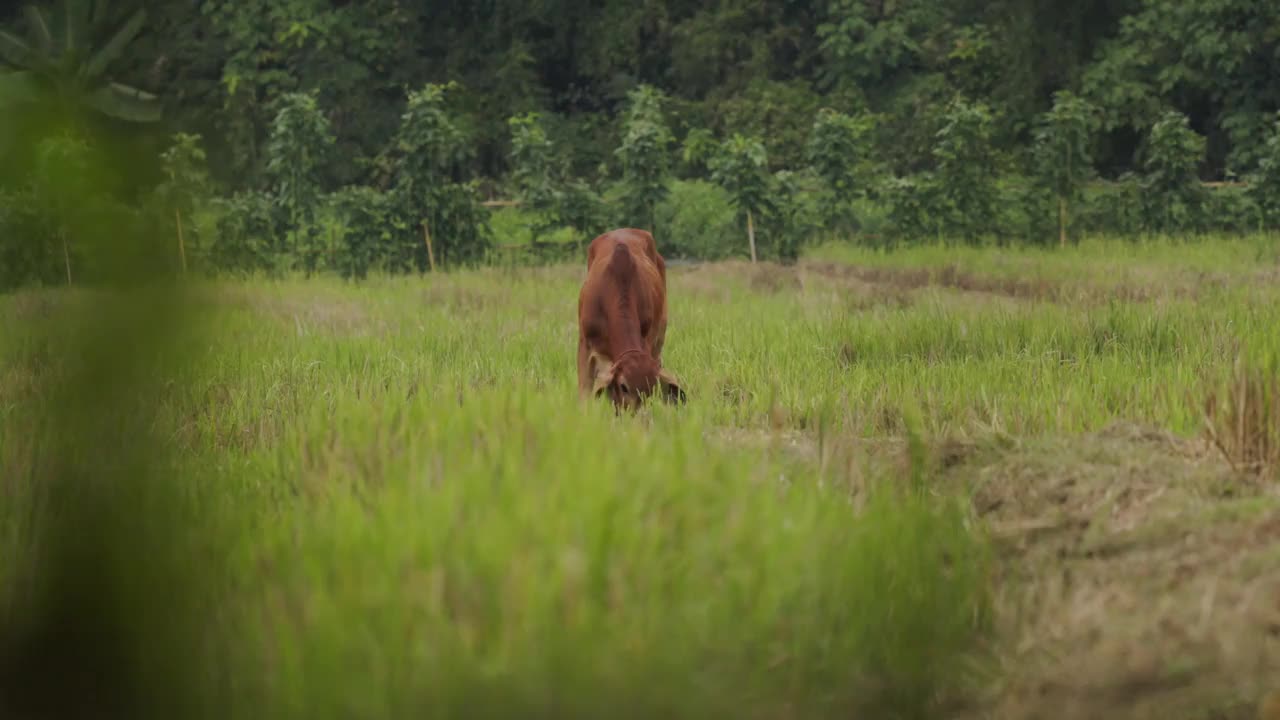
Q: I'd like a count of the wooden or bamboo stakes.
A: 5